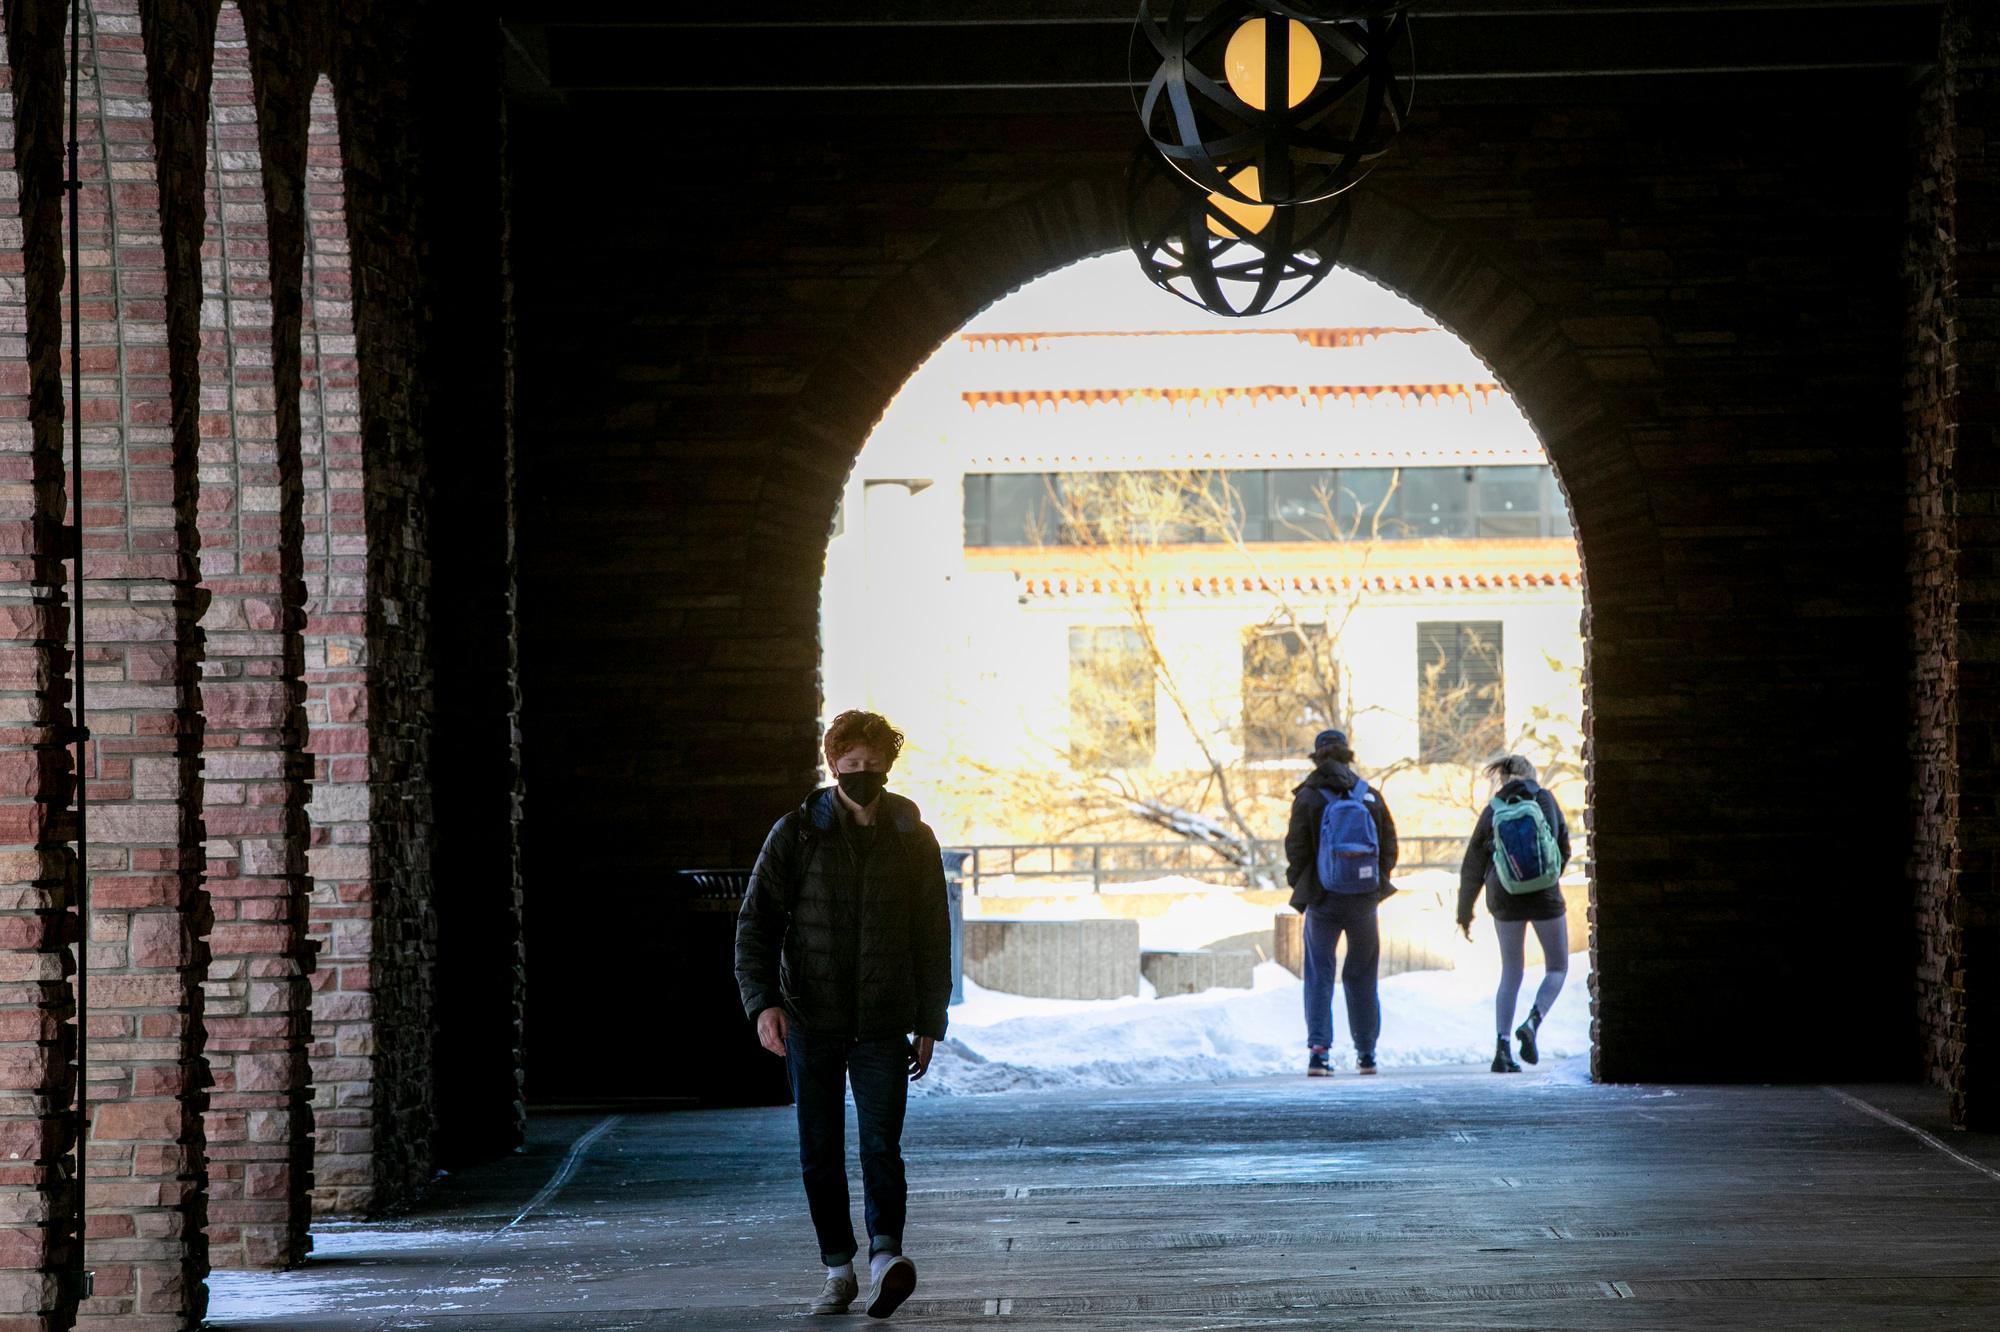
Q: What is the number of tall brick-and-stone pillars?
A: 4